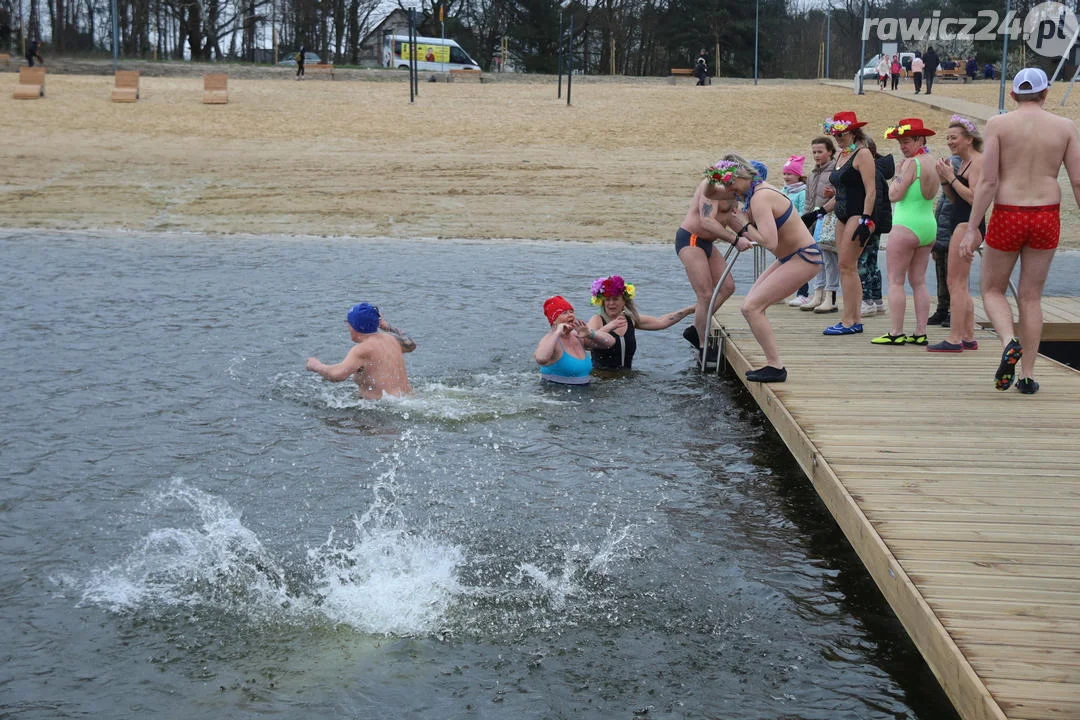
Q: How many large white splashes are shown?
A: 2